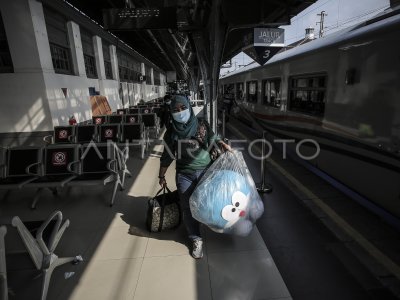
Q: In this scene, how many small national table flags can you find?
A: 0